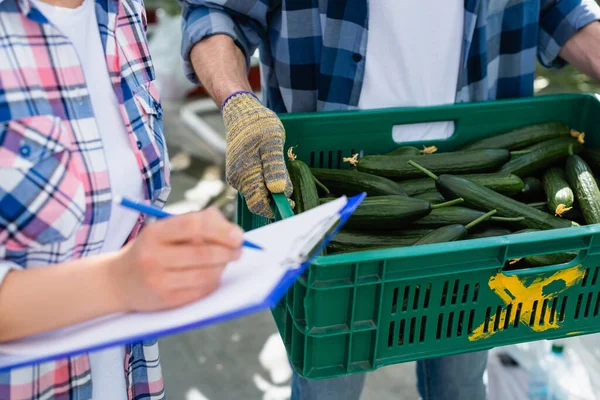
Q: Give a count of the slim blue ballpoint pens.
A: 1